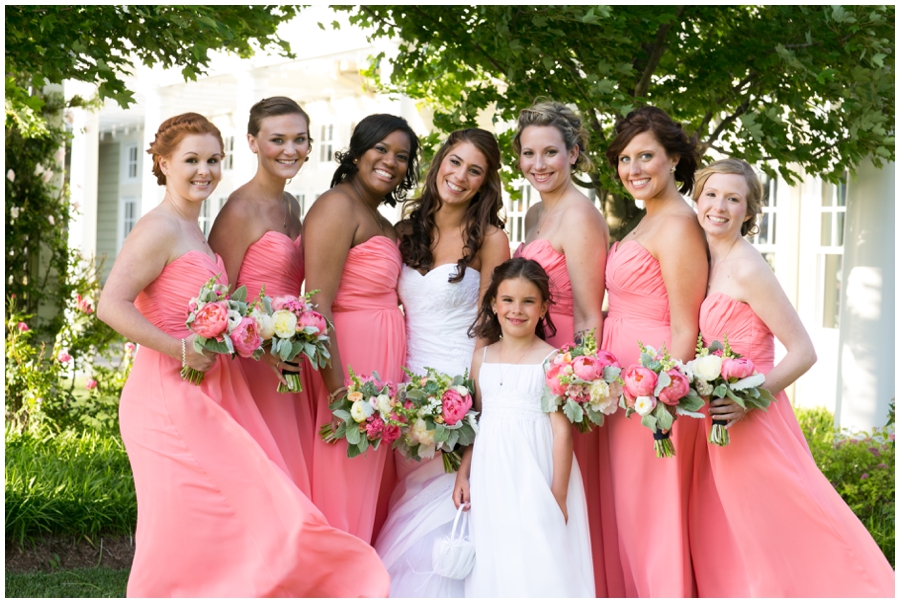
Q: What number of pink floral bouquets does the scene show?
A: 7